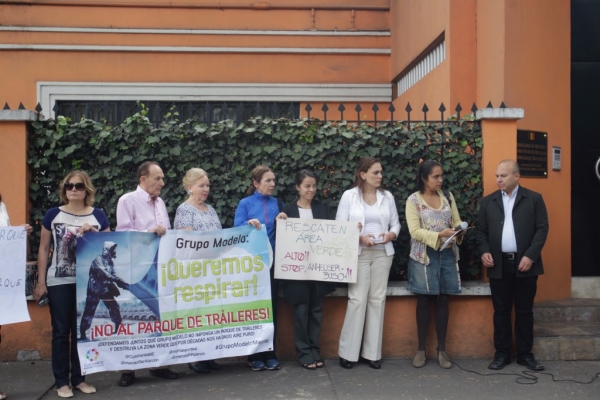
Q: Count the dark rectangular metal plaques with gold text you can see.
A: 1